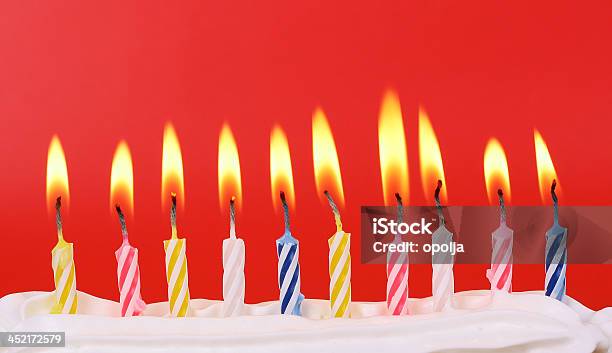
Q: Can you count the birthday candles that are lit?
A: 10